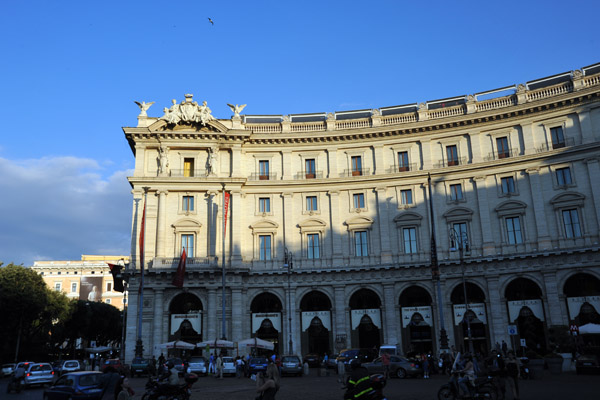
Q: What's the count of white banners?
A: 8